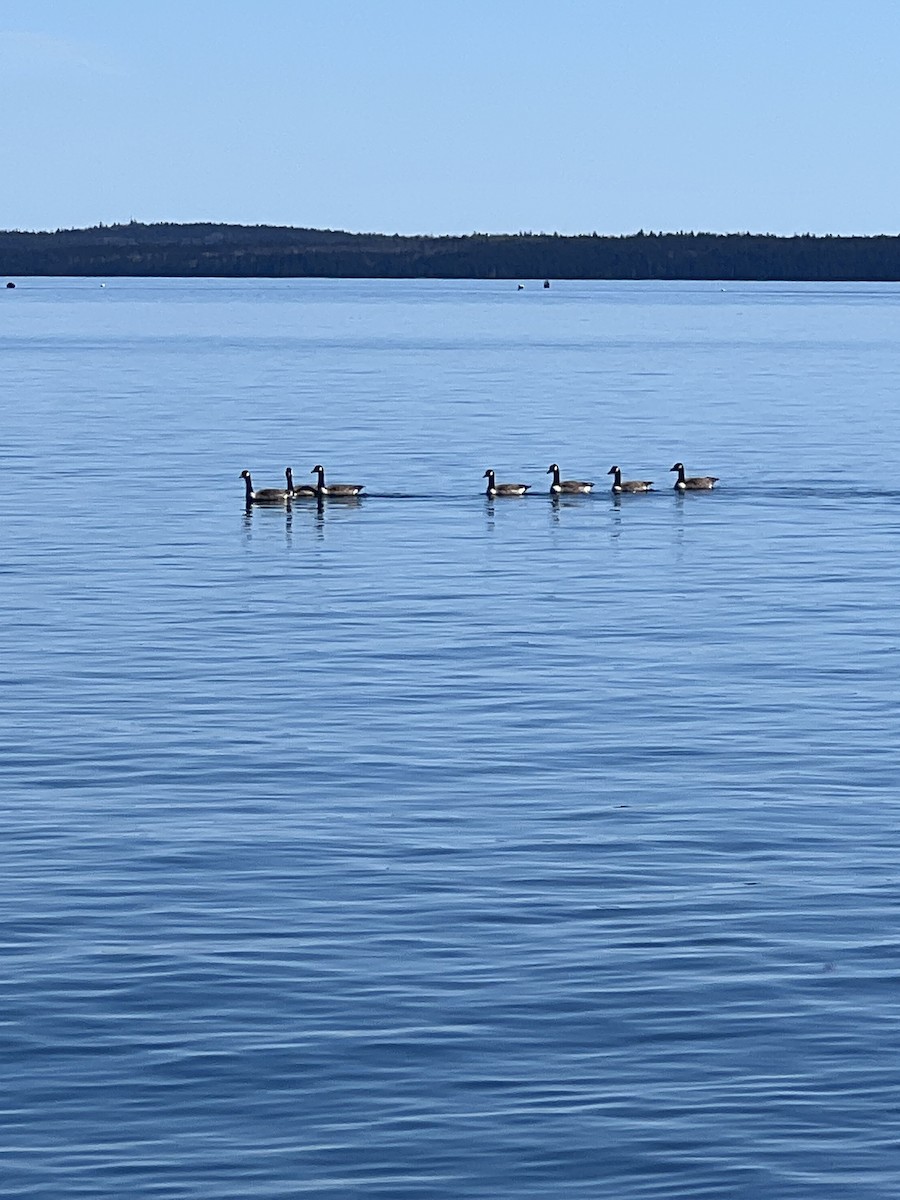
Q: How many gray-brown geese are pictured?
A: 7